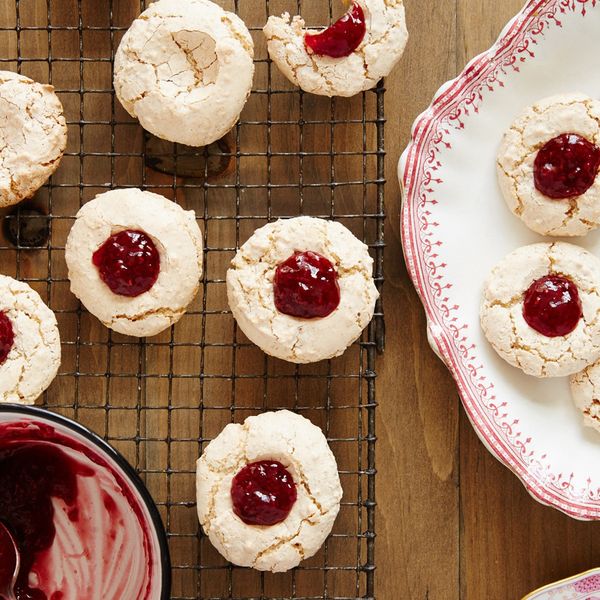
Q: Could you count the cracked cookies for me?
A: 10